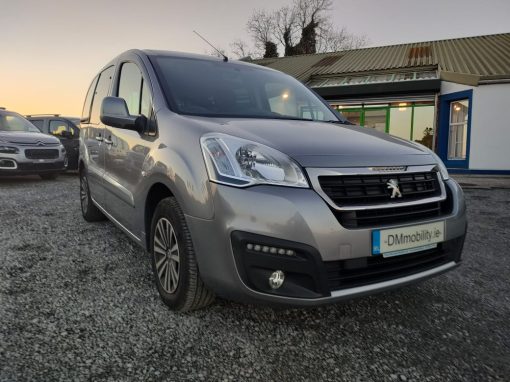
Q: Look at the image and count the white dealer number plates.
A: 1